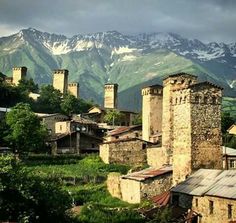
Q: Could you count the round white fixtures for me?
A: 2